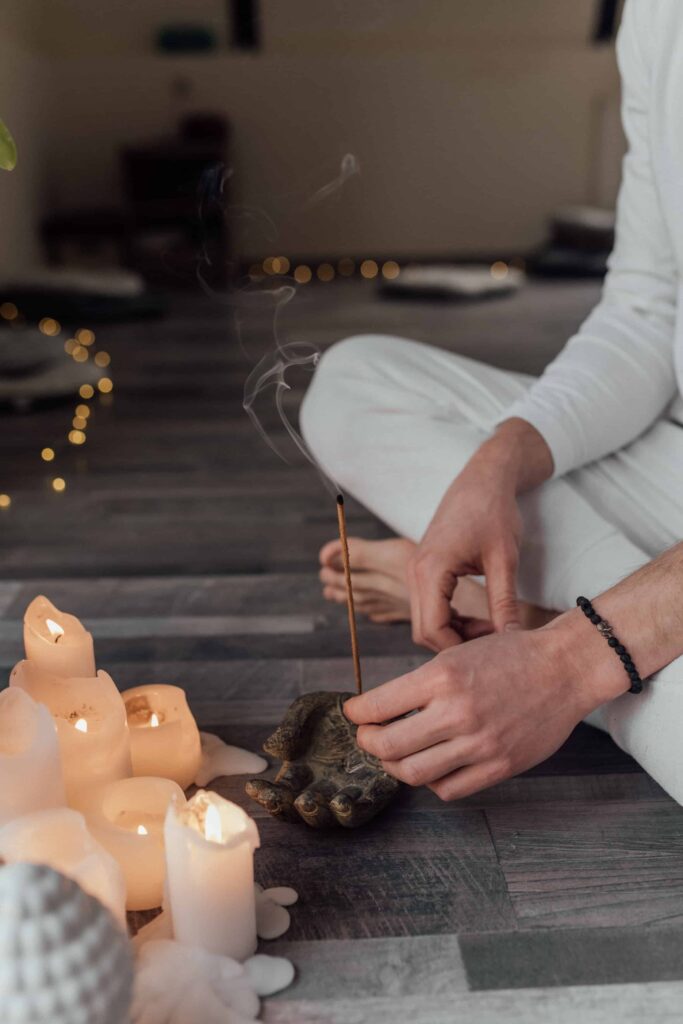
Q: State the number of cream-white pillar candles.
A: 7